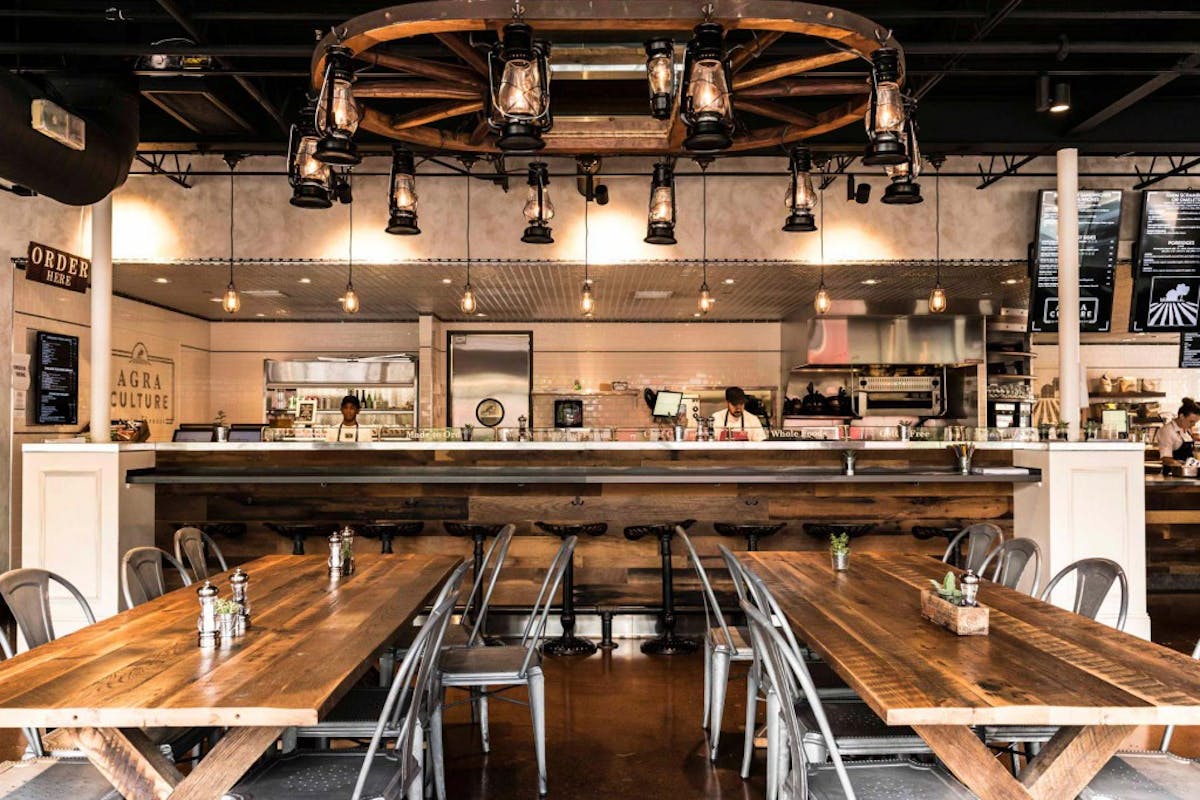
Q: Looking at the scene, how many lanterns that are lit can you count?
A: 11